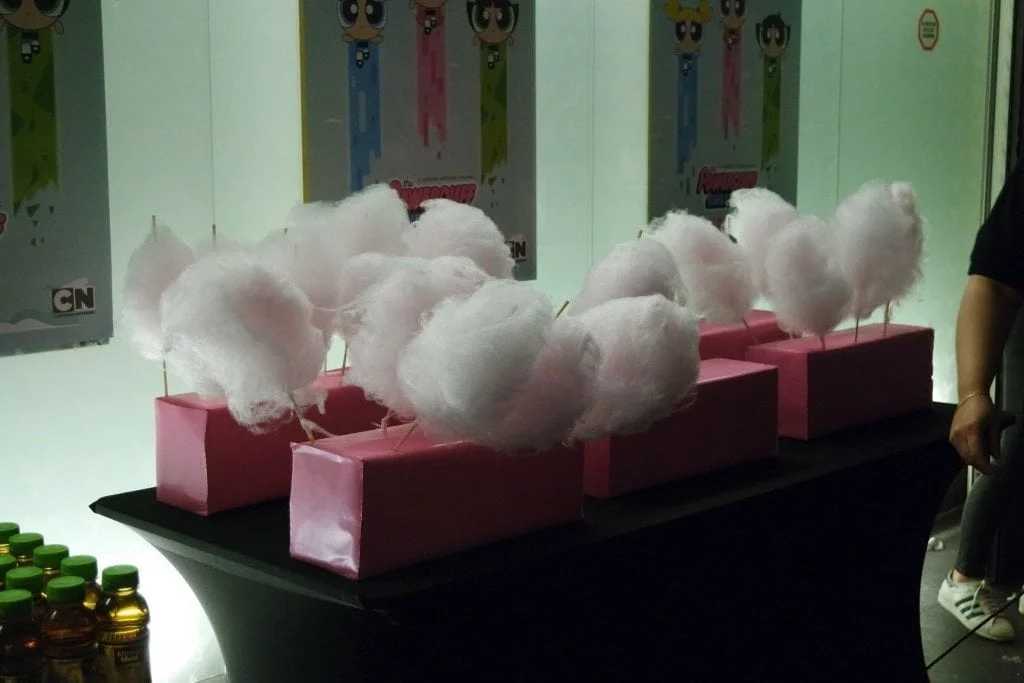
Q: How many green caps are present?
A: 9